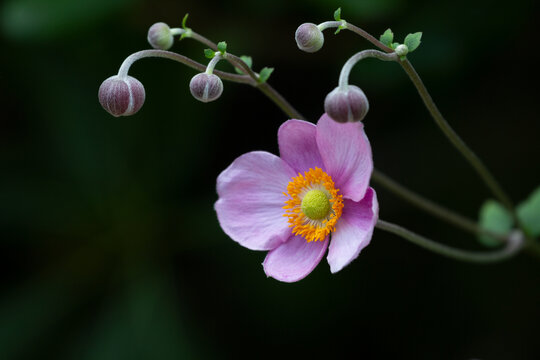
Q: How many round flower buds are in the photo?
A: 5